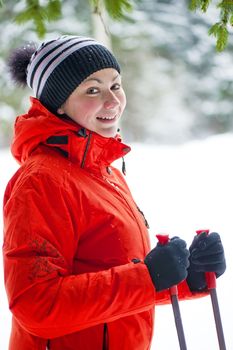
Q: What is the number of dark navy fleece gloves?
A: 2